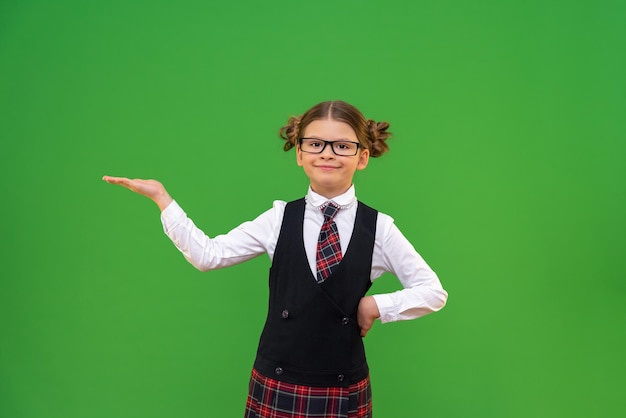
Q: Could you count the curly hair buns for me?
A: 2